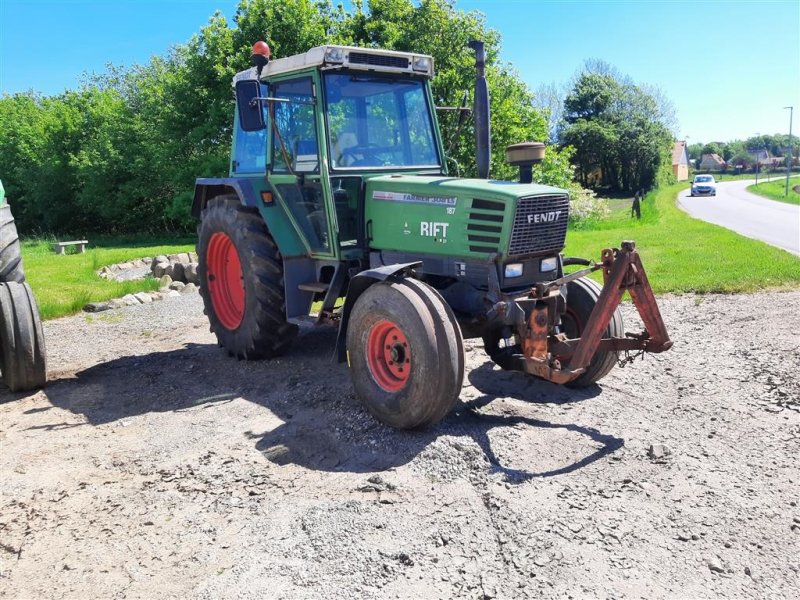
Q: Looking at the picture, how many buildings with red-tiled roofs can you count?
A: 2